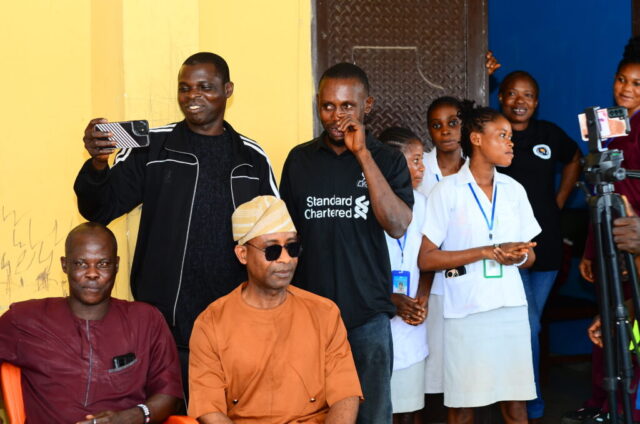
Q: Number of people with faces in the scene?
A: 9